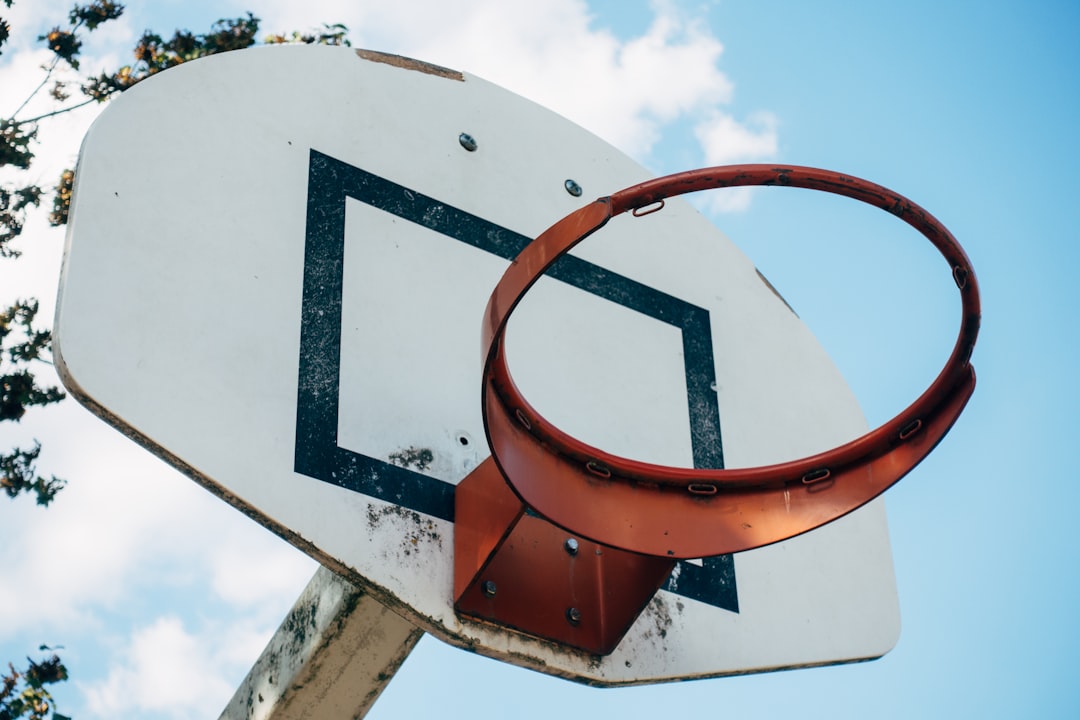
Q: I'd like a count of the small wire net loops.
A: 7